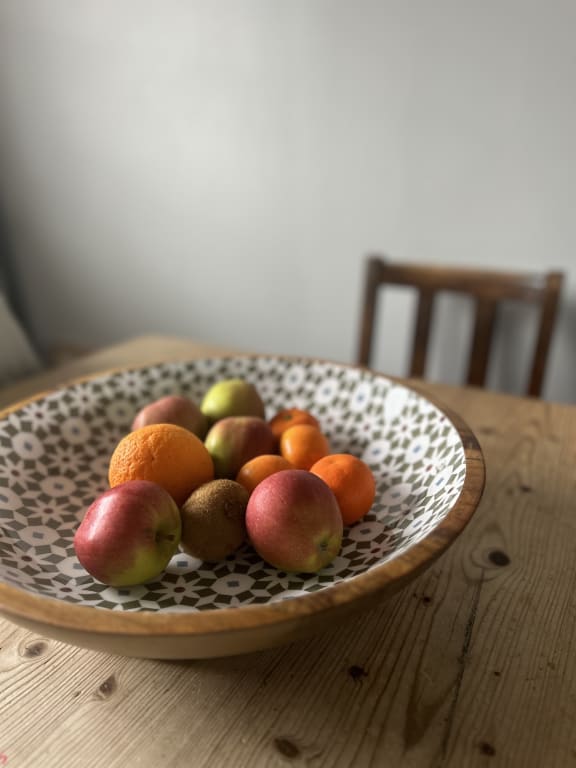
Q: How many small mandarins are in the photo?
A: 4